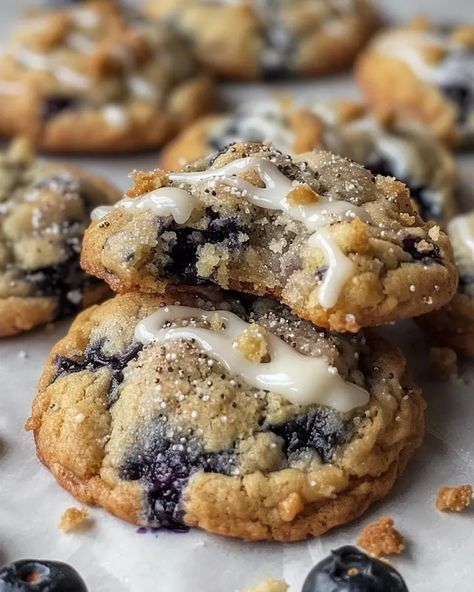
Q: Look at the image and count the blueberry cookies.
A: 8